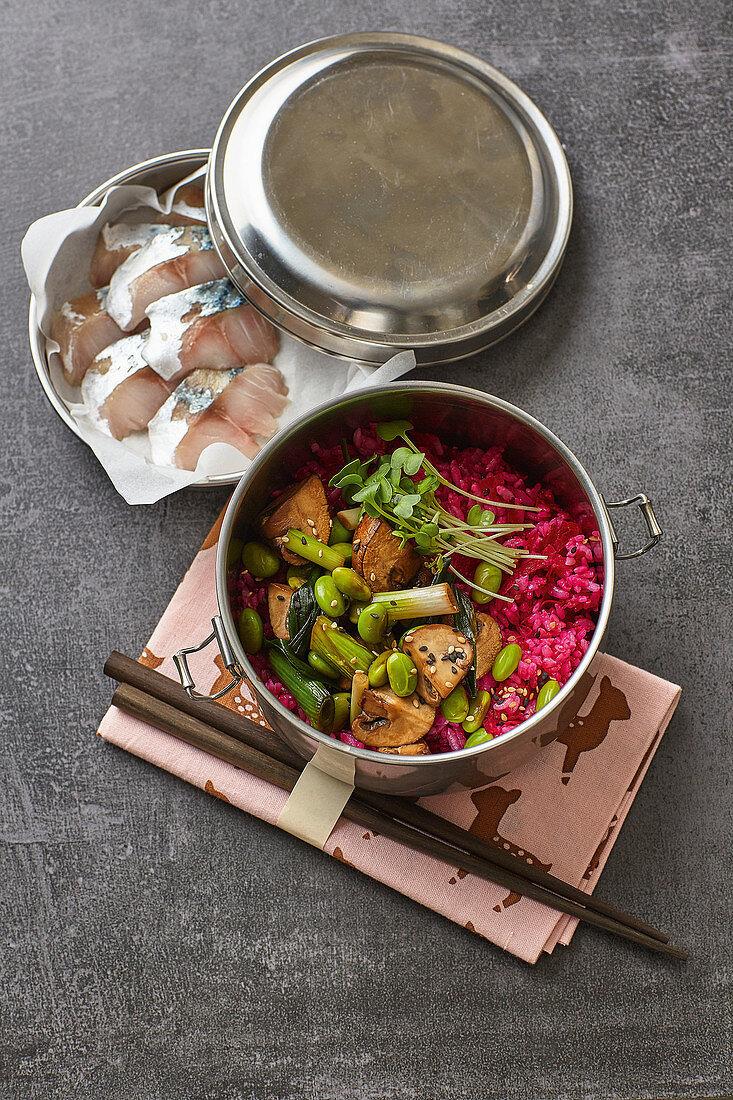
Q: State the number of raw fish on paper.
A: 7